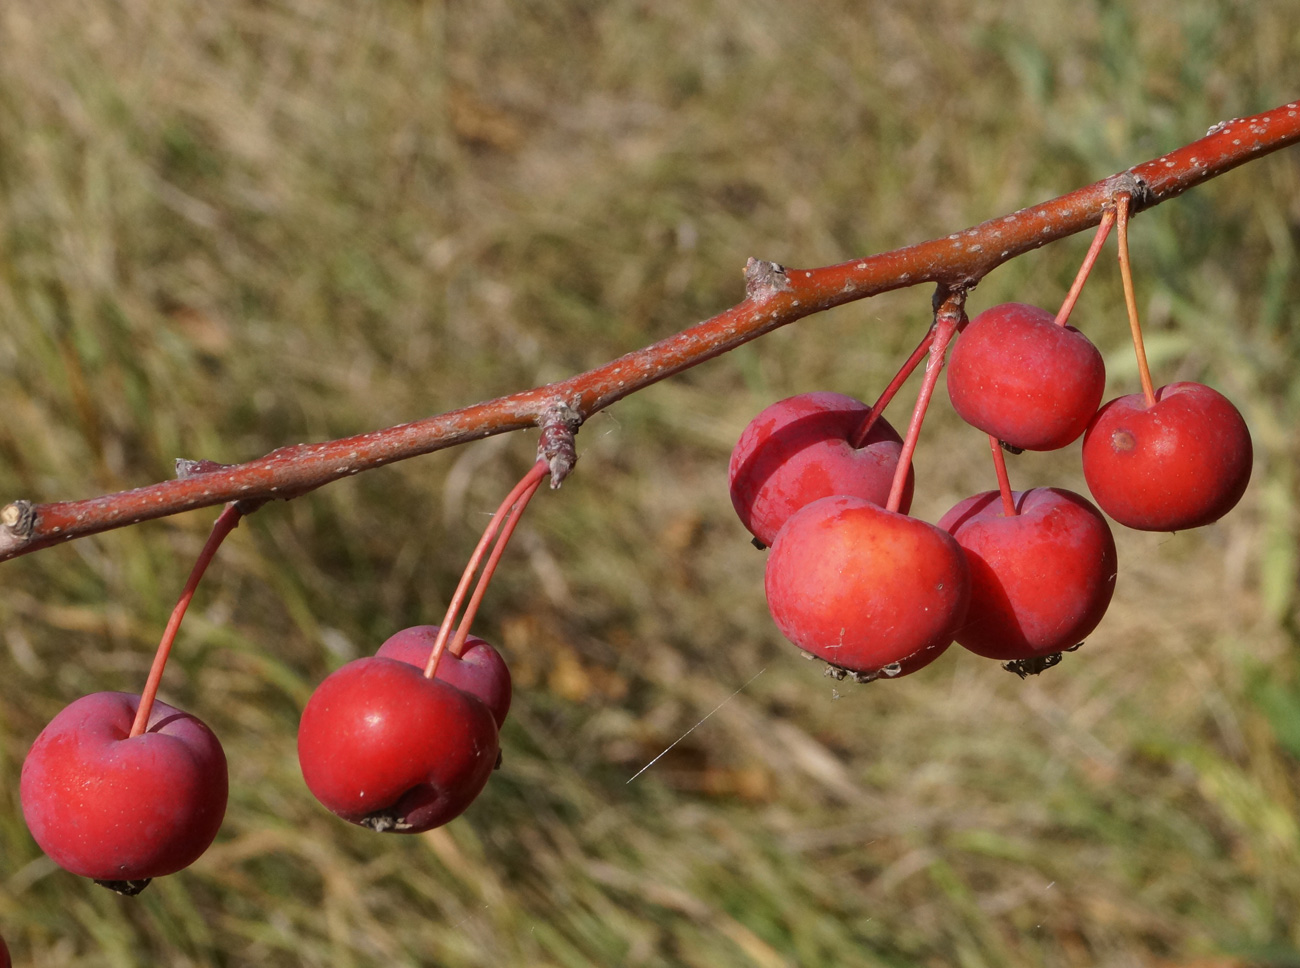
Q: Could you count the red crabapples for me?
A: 8